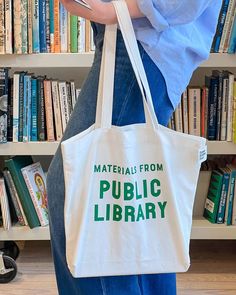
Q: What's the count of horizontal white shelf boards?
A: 3